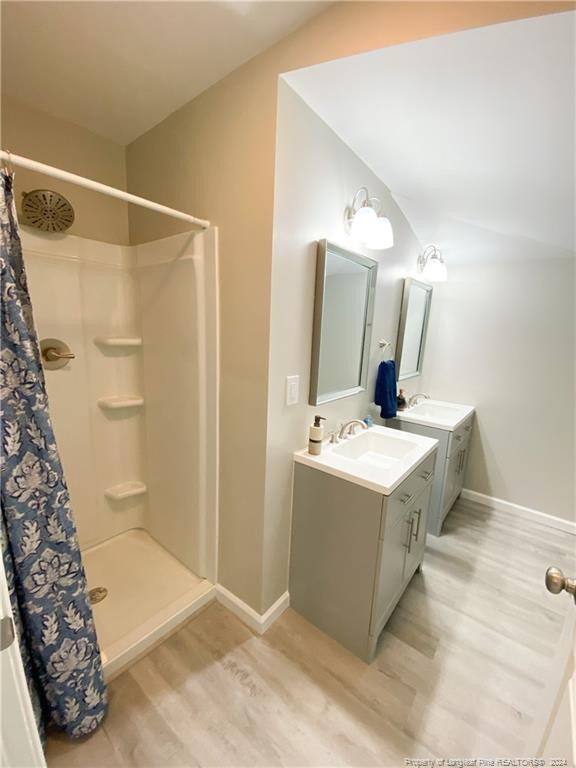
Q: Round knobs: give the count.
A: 1